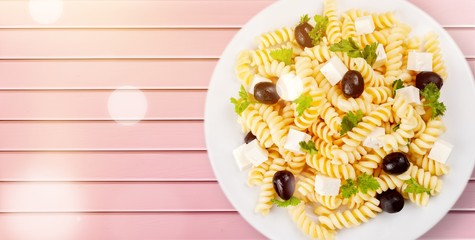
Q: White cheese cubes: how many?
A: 13